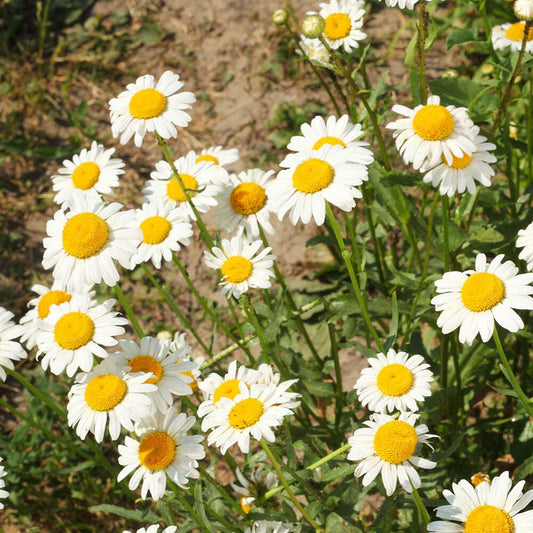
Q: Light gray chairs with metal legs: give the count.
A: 0